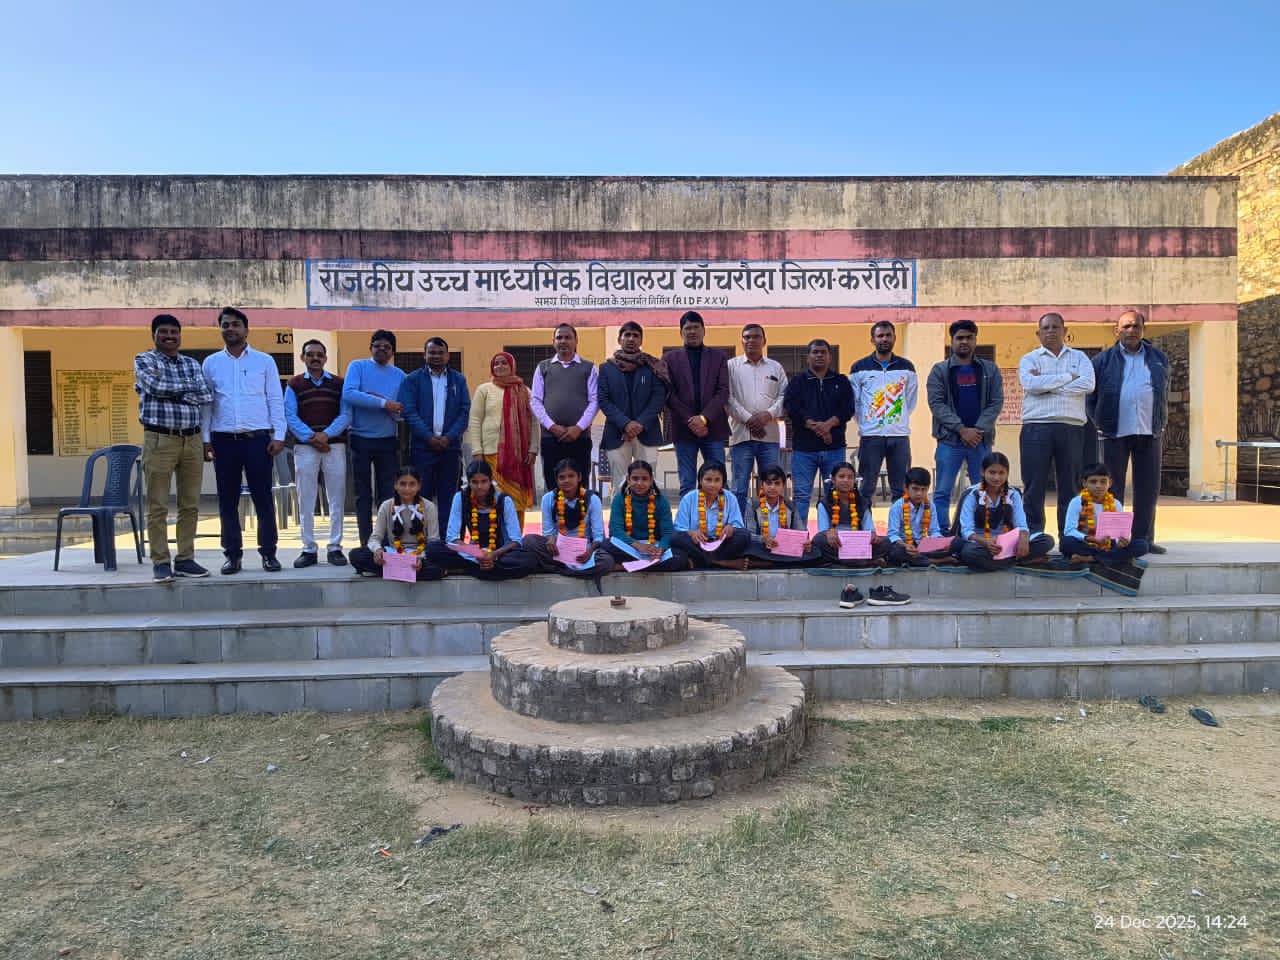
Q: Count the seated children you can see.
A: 10